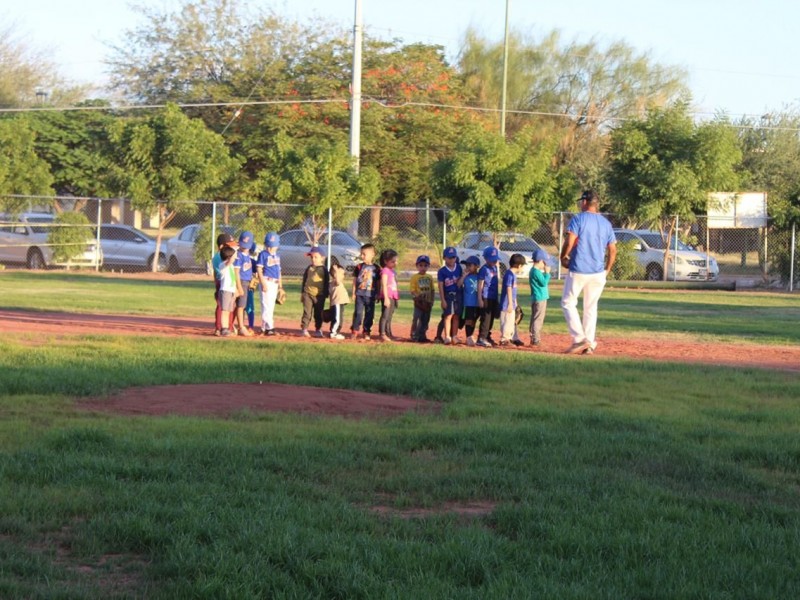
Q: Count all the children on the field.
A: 15